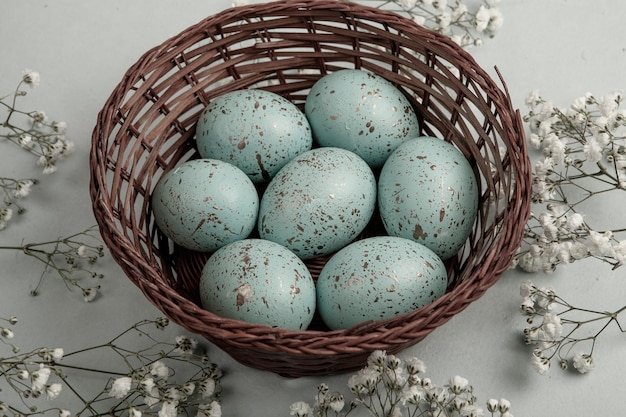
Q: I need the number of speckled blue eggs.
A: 7